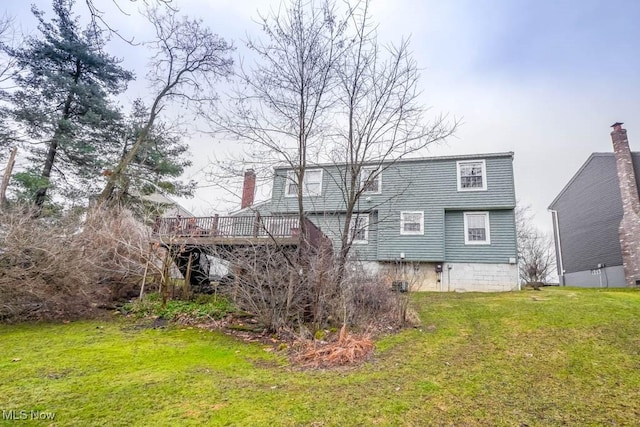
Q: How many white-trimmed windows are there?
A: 6